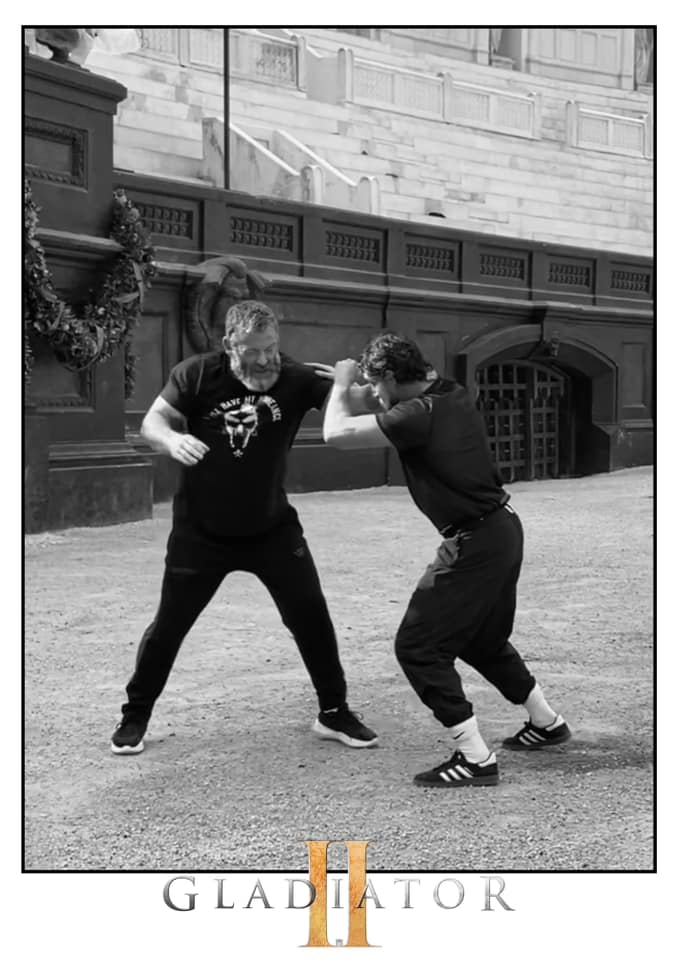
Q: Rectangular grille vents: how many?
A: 7